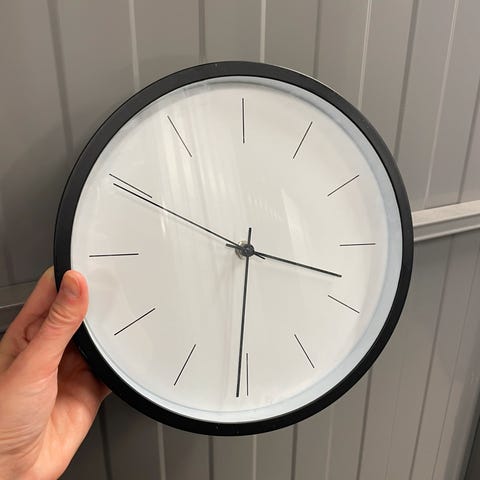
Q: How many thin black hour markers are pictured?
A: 12